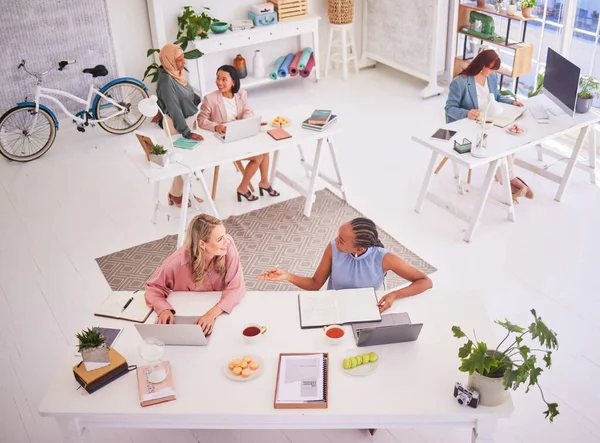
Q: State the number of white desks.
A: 3